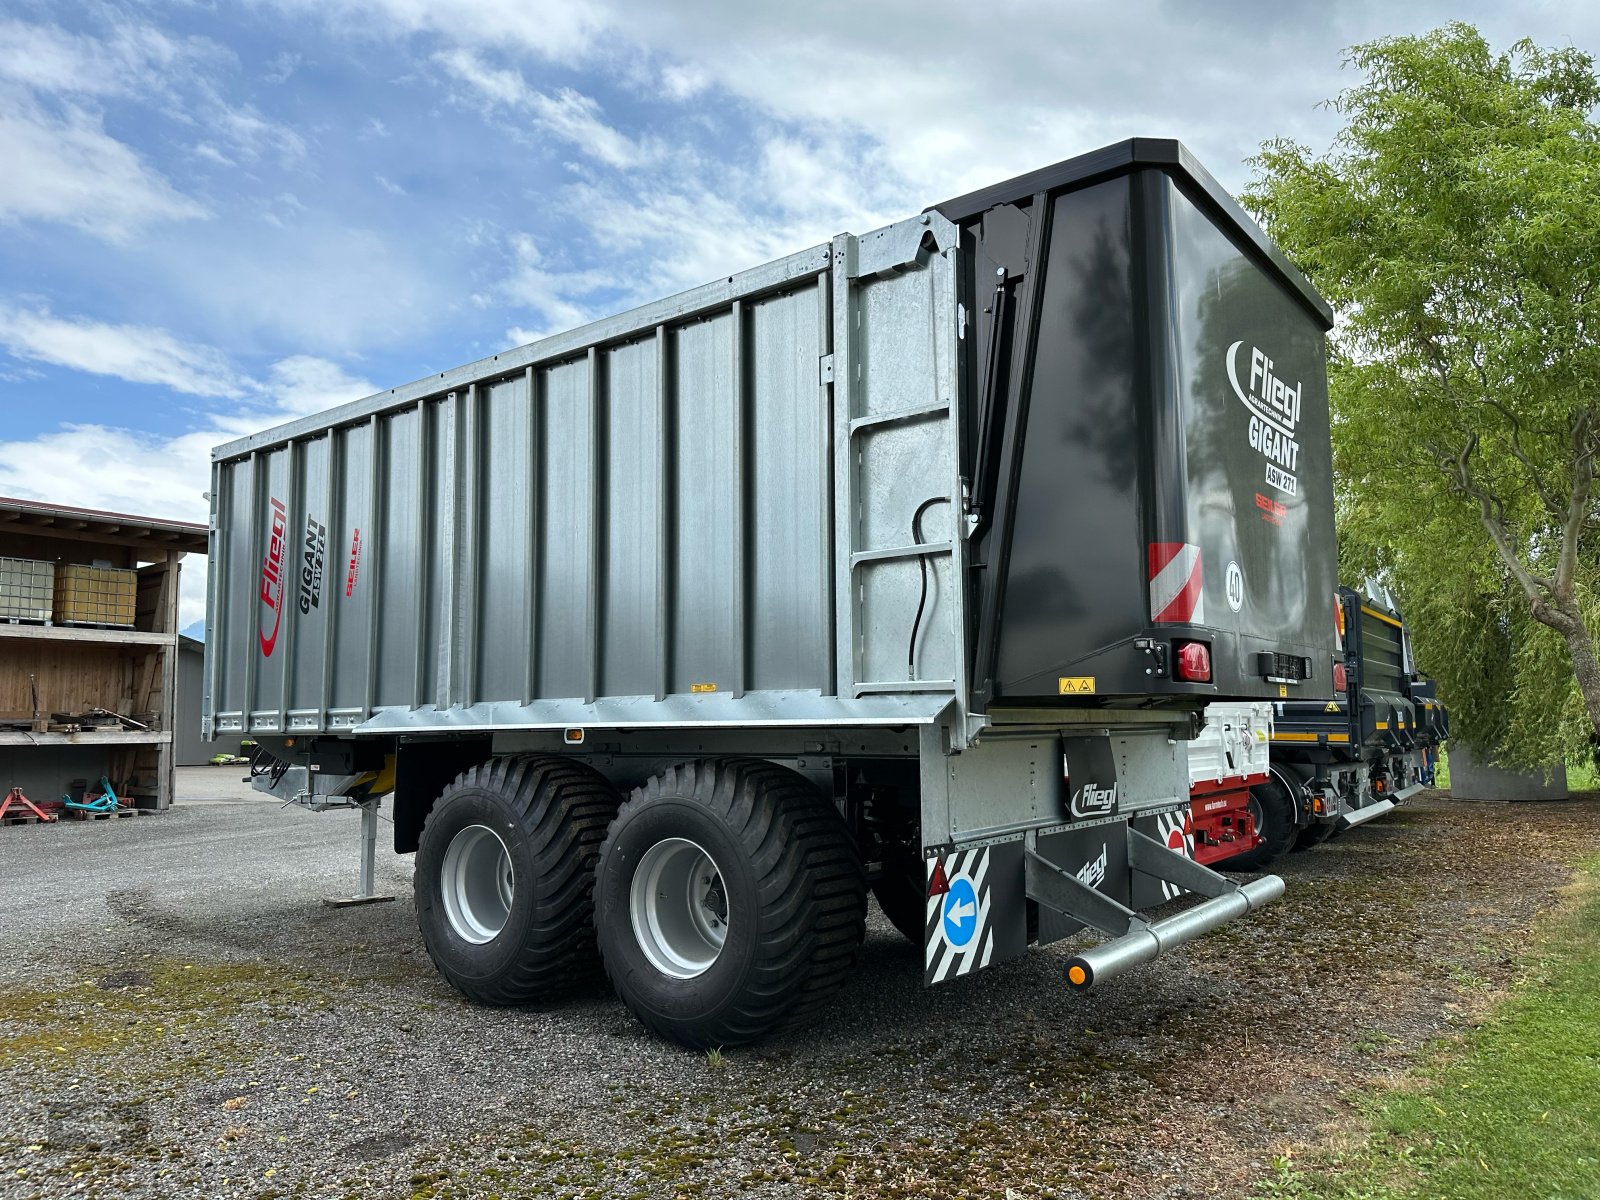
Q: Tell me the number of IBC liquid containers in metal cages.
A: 2